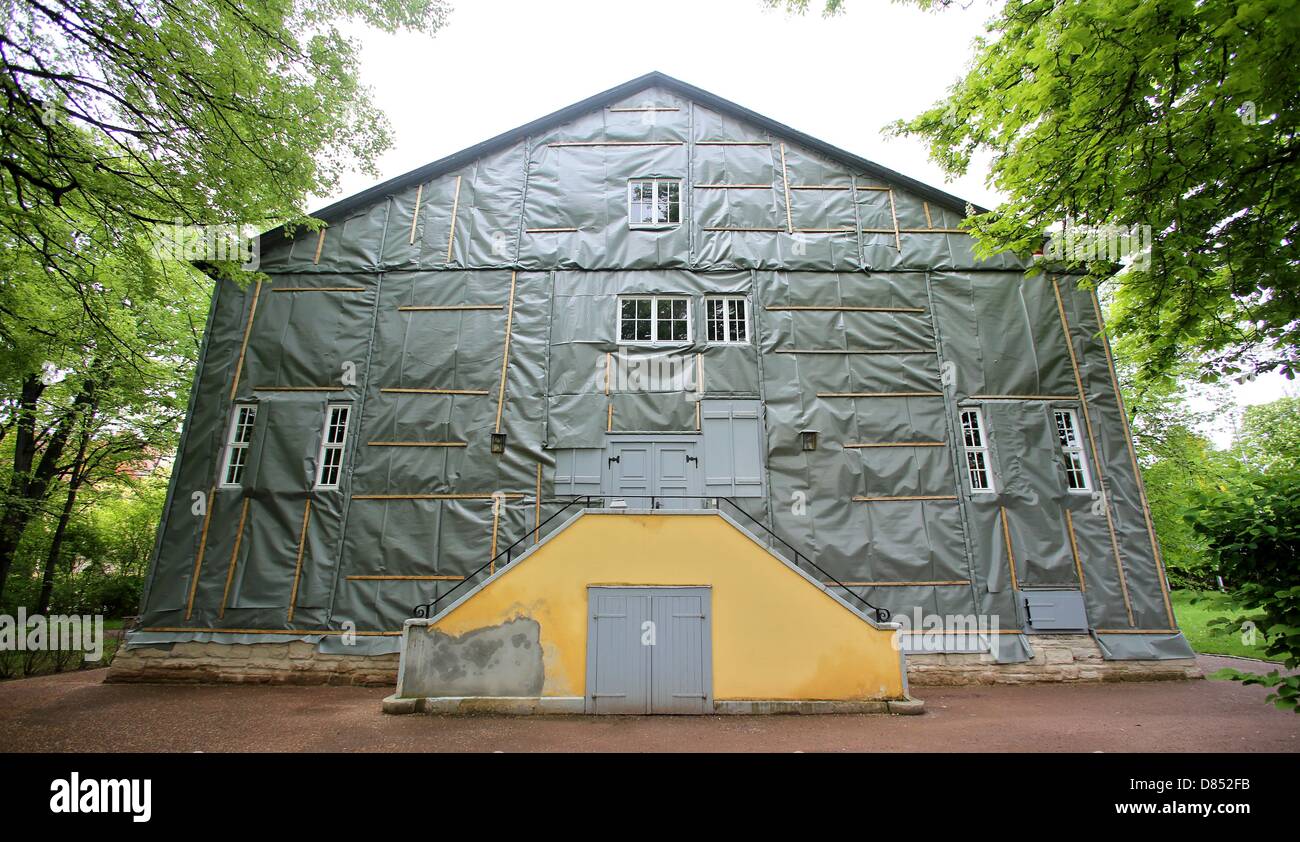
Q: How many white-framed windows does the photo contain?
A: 7